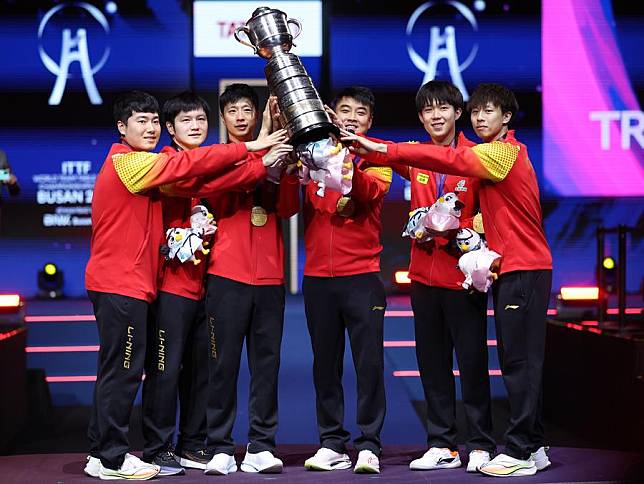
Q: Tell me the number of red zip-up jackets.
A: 6